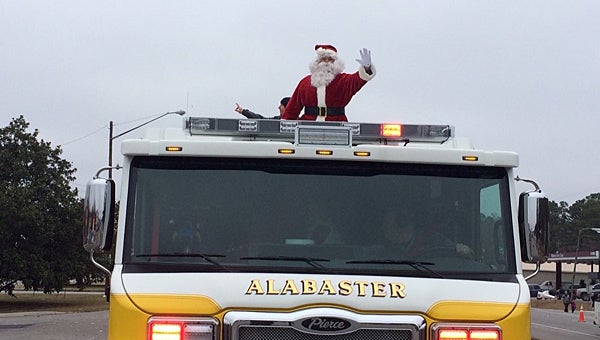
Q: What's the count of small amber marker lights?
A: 5